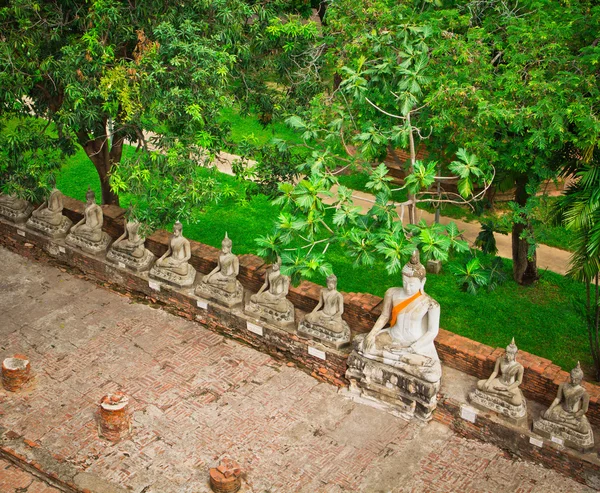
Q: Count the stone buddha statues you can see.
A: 11